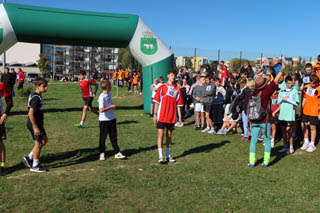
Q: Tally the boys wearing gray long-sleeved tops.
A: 2